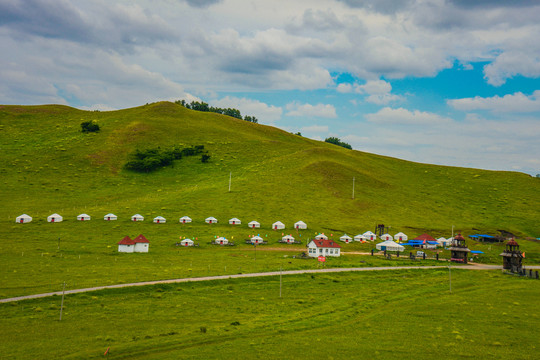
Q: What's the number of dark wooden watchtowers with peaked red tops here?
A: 2